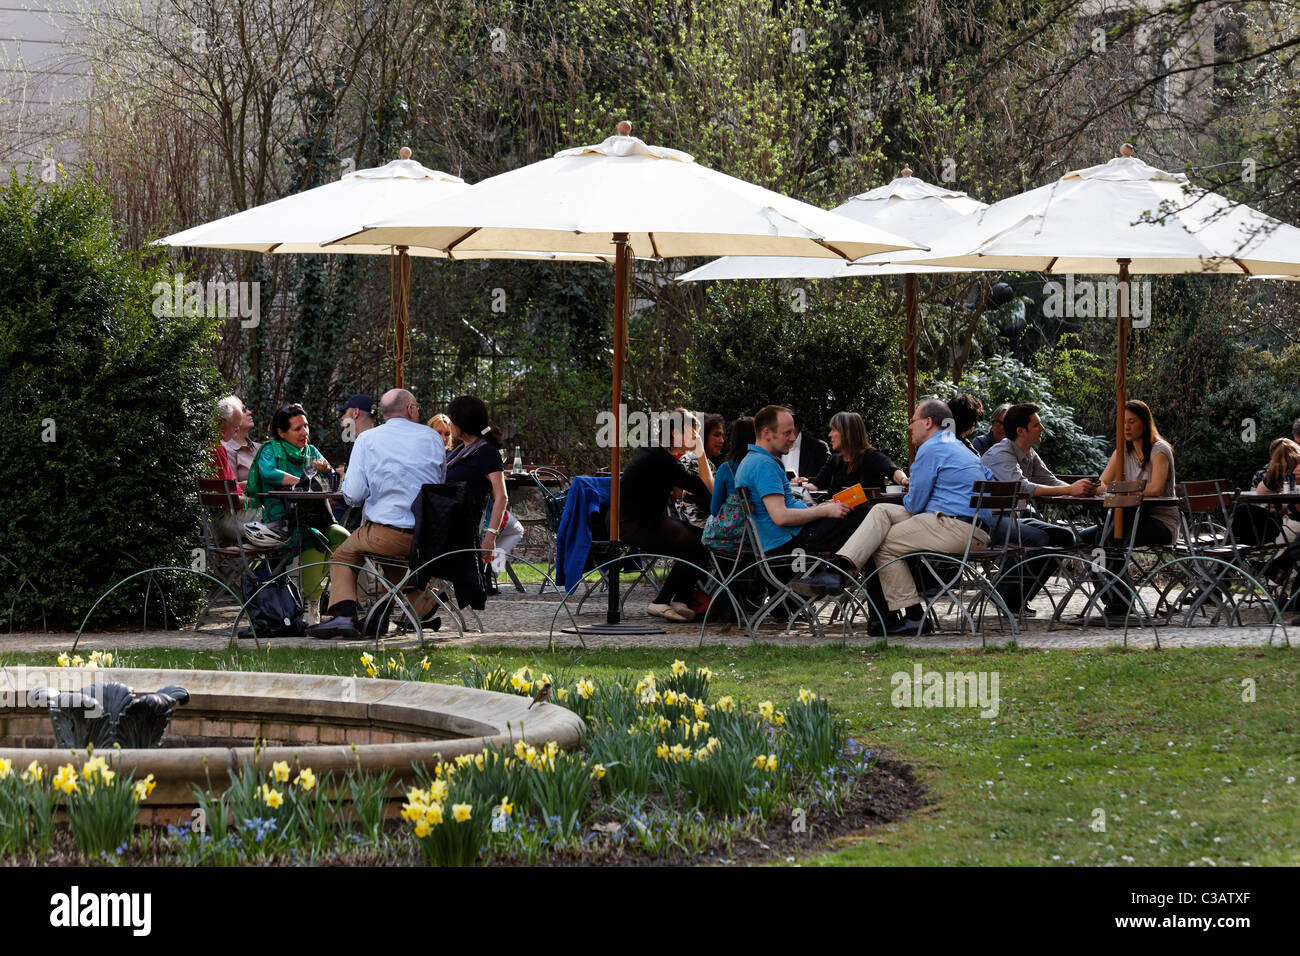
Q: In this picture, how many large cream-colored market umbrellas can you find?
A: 4